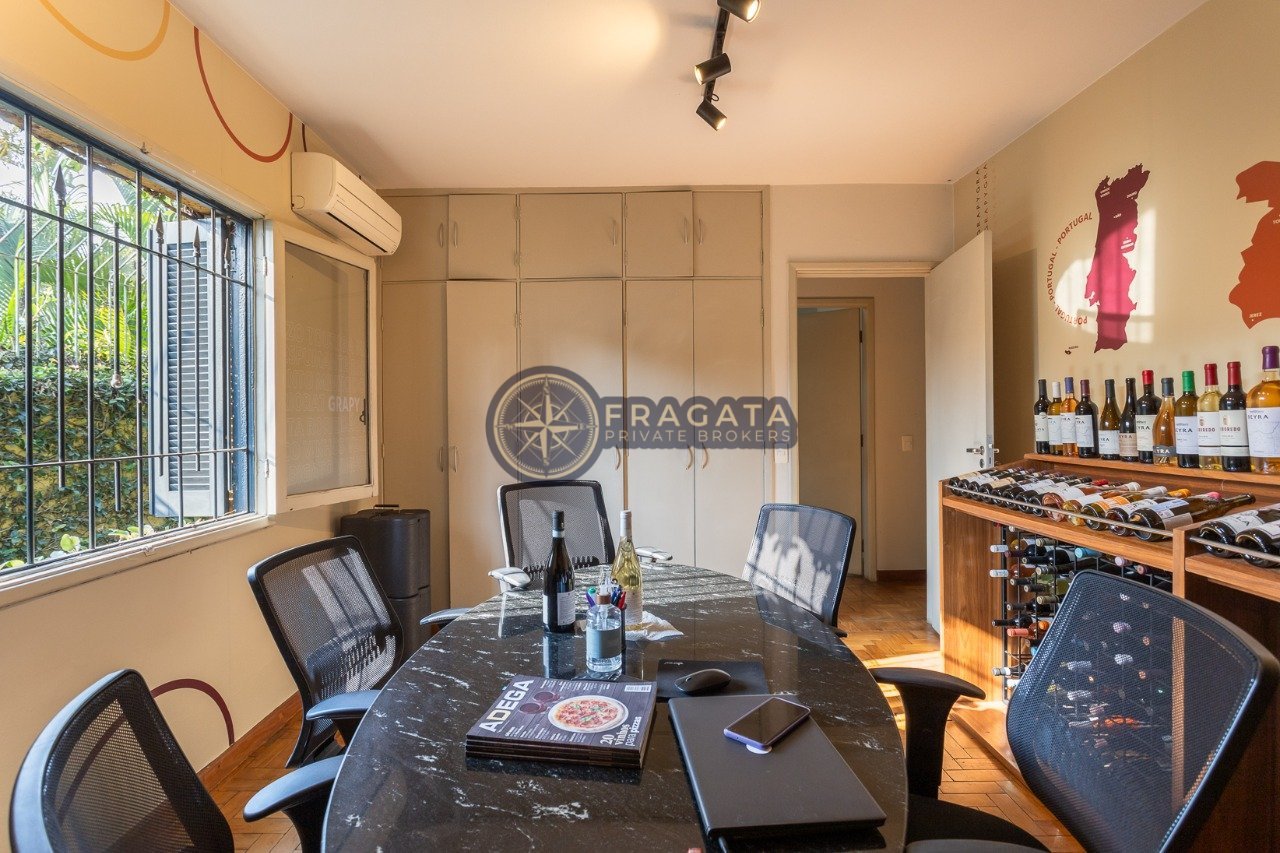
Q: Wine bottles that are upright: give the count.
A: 14